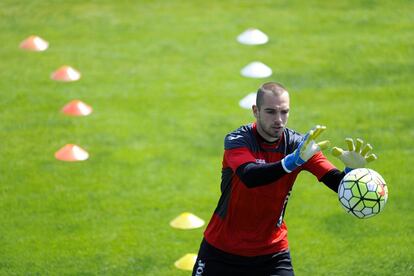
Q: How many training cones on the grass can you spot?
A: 9